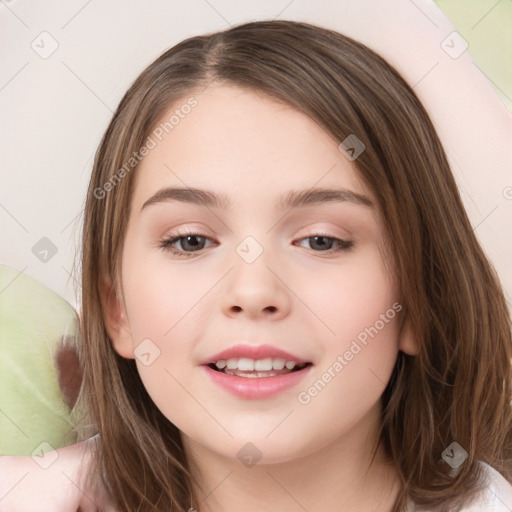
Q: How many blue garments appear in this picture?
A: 0